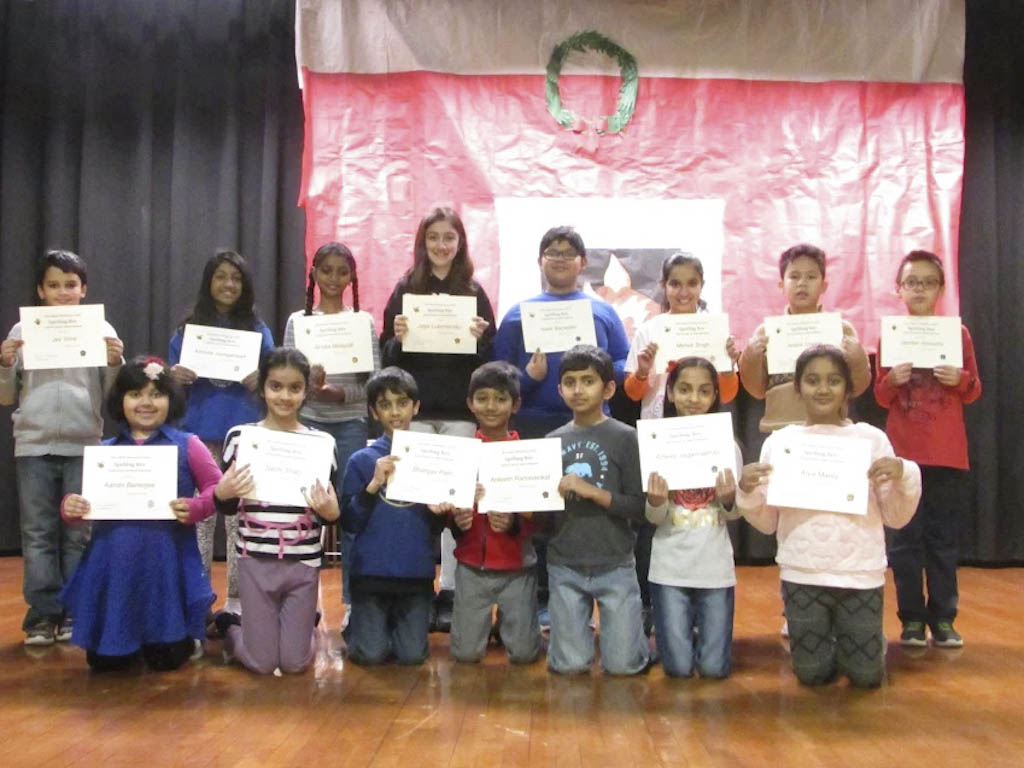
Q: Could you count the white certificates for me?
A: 14